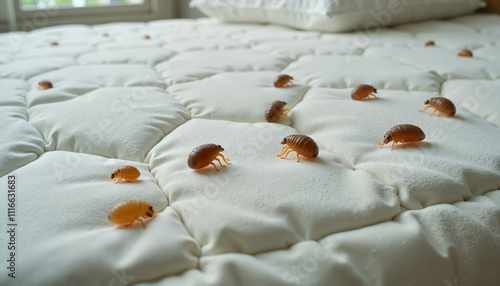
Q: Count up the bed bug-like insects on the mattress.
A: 15